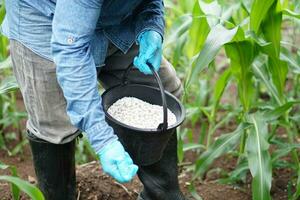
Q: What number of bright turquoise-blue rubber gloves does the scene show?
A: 2